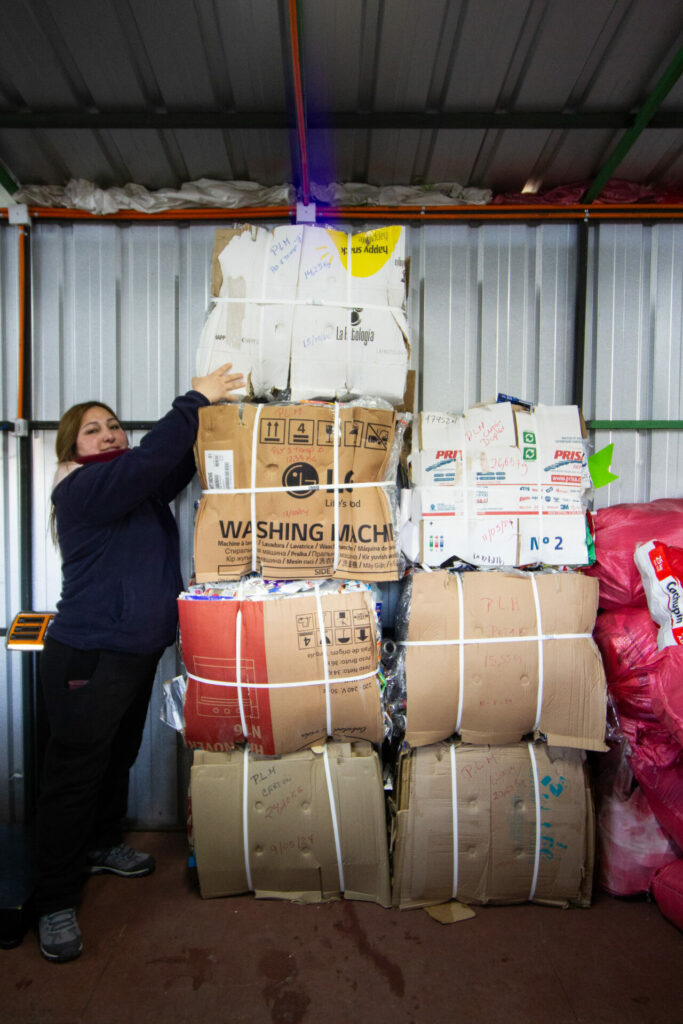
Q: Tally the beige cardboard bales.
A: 5